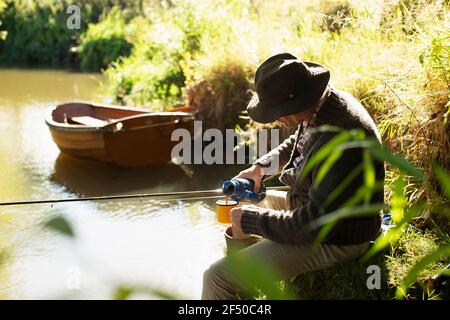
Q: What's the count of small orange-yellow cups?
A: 1